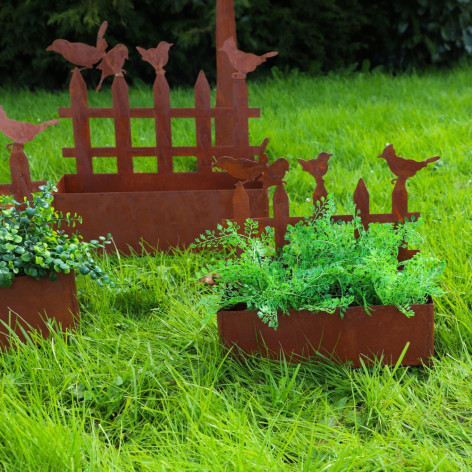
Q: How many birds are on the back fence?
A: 4